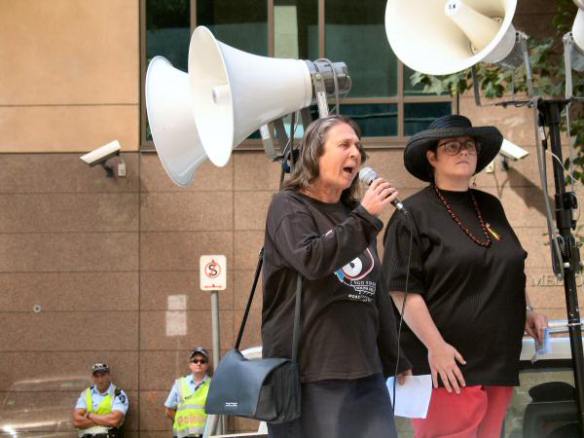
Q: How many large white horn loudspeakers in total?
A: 4